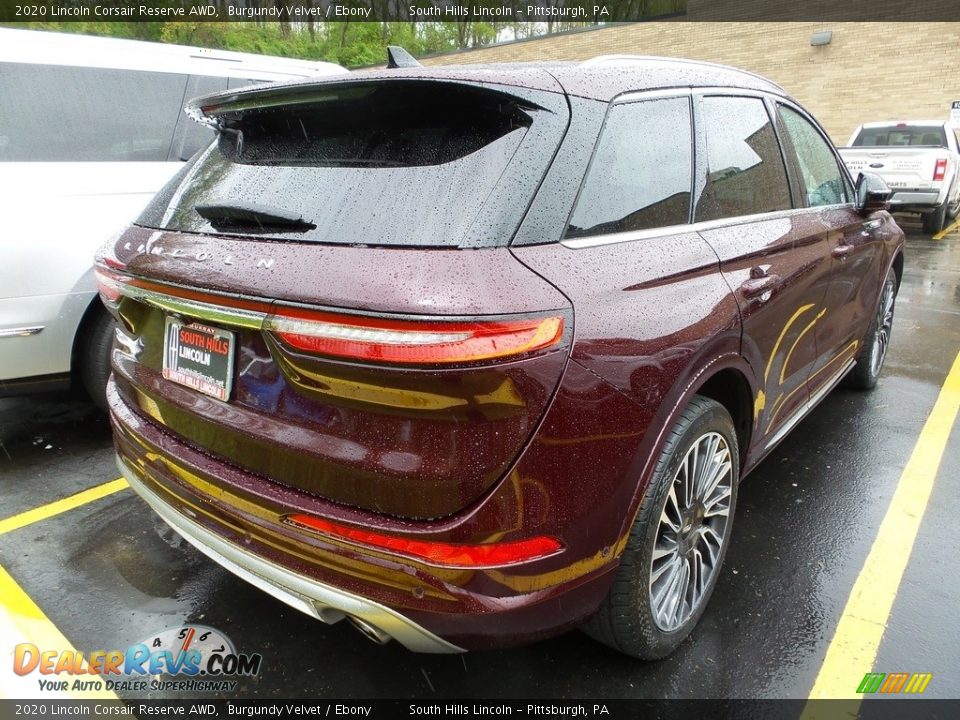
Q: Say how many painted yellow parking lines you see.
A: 4